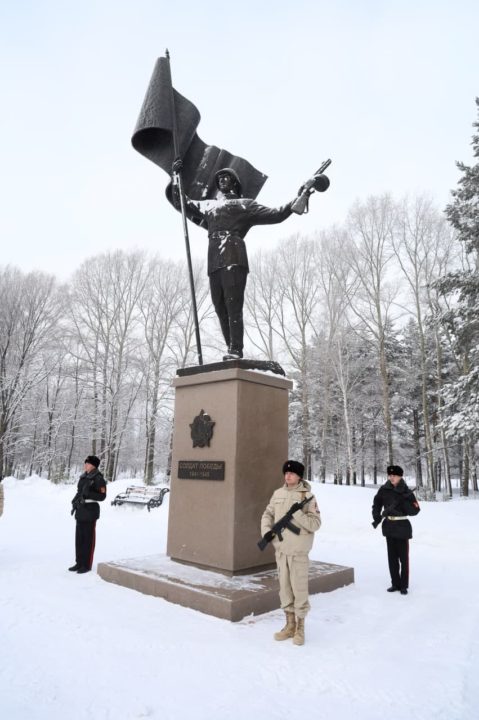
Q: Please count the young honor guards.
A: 3